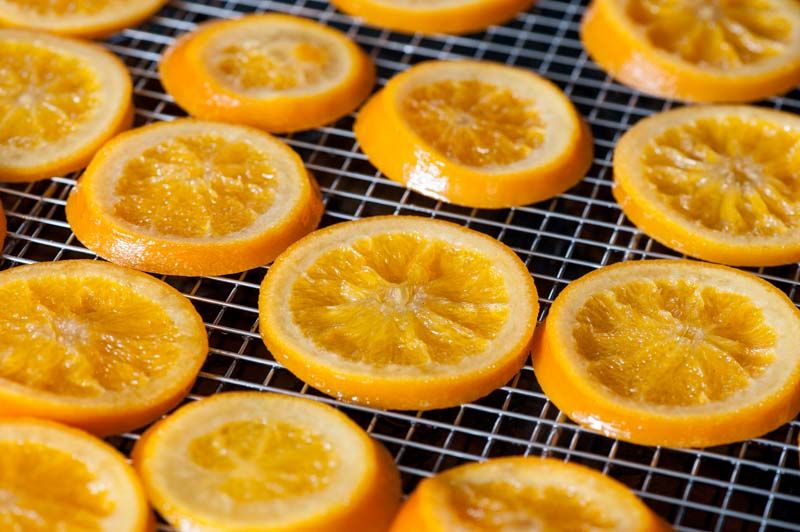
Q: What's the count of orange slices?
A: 15